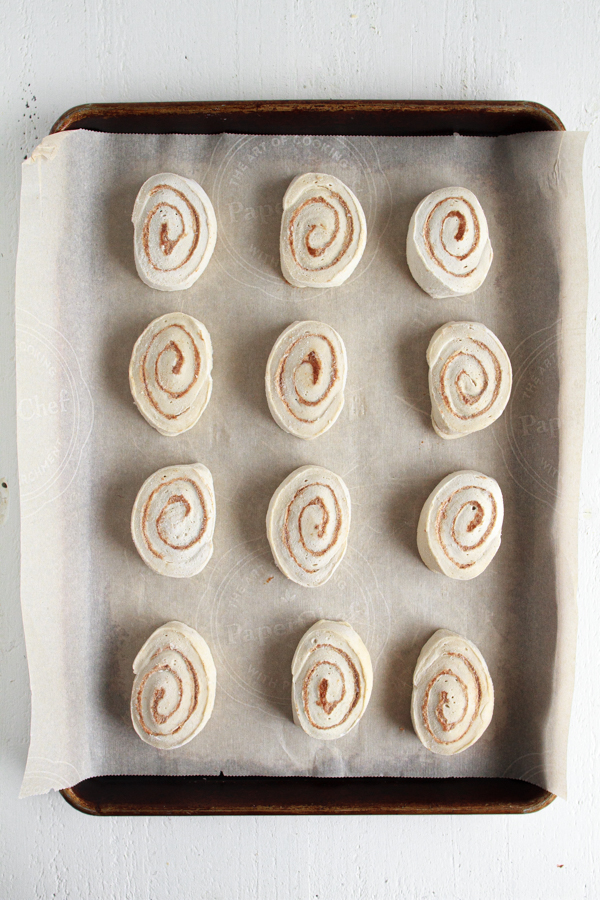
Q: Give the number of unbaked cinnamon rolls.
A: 12